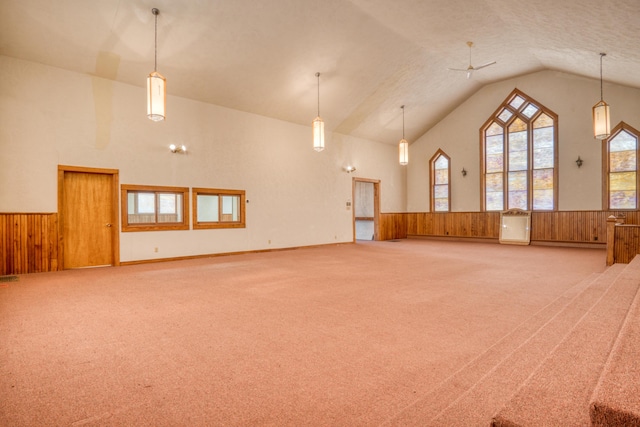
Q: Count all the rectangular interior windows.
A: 2